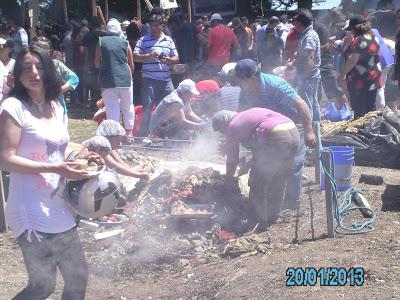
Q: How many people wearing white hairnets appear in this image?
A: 2